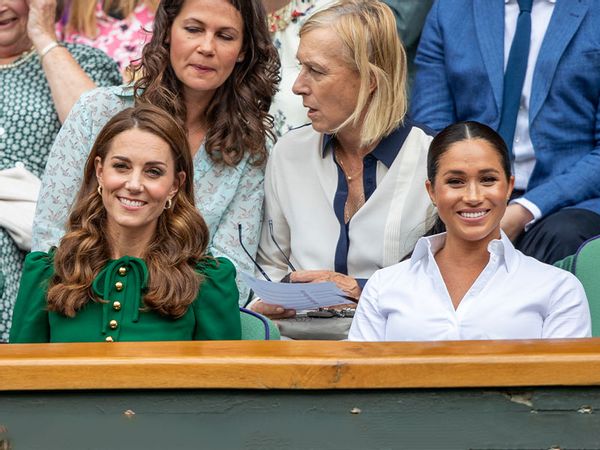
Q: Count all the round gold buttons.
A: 5